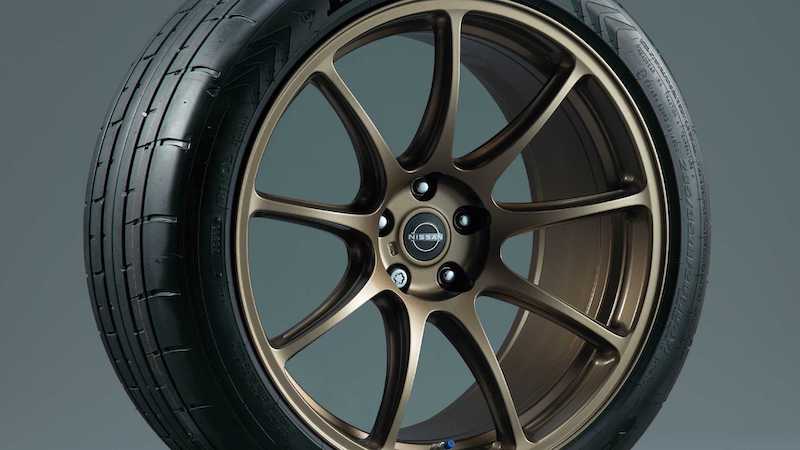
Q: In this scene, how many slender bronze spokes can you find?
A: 9